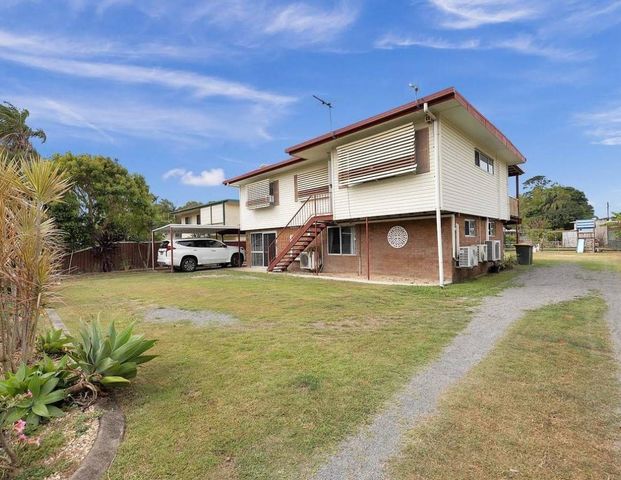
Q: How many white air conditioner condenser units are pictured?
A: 4